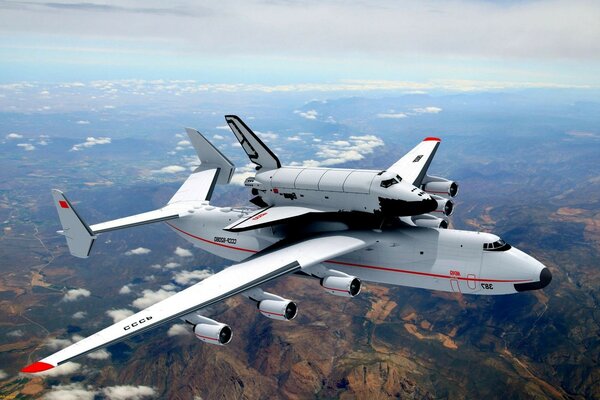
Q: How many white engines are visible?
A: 6